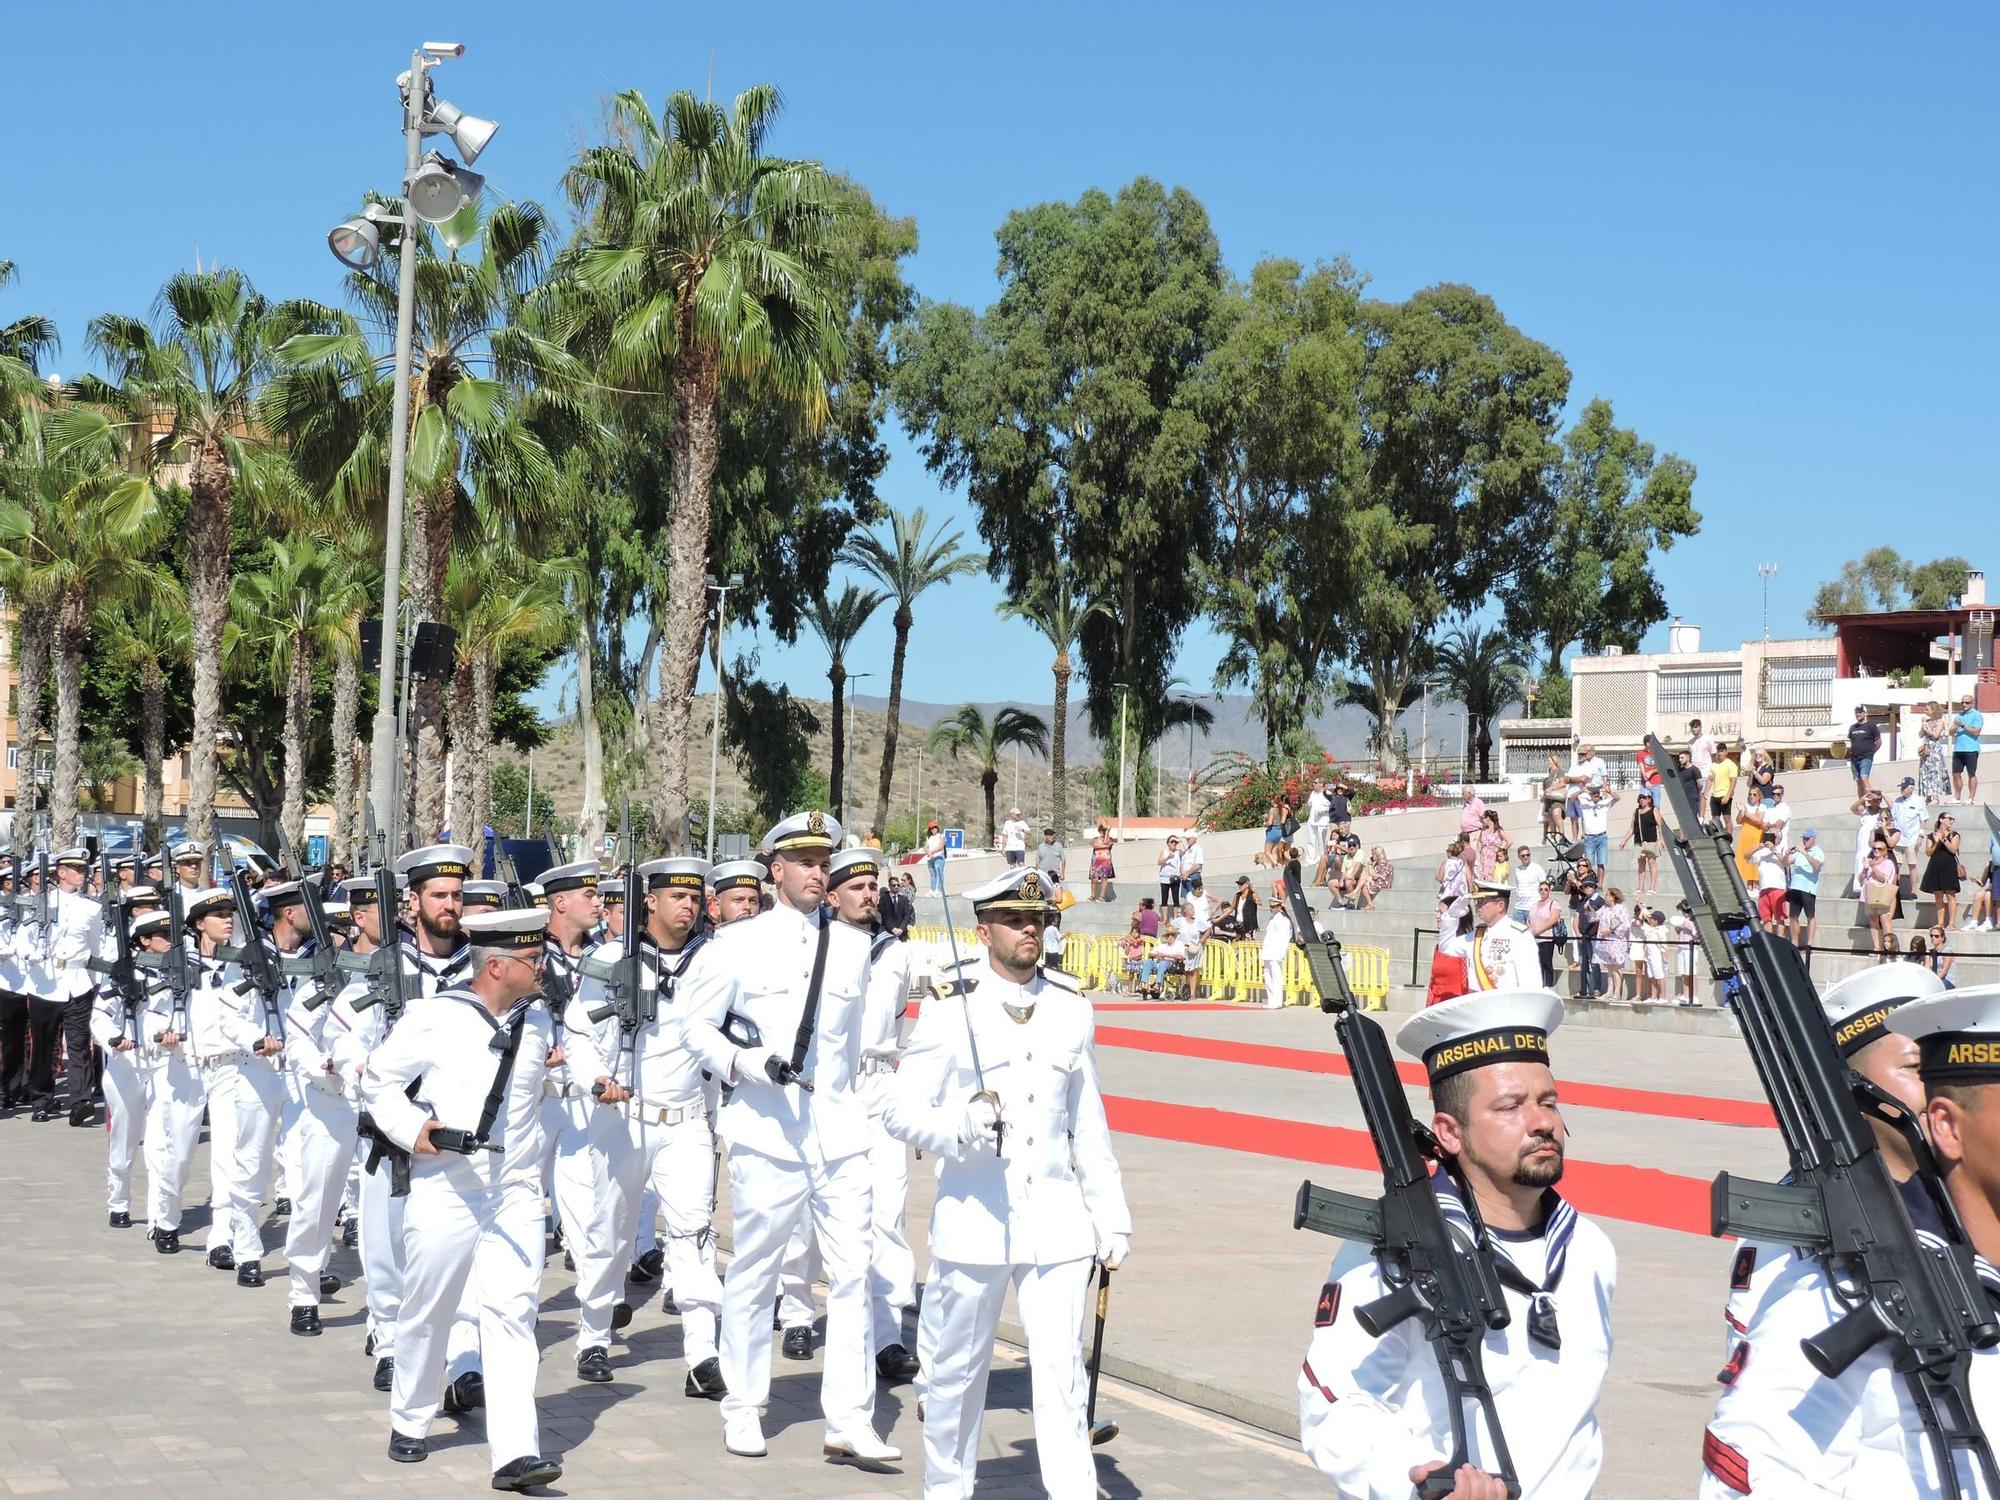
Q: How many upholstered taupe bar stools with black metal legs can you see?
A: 0